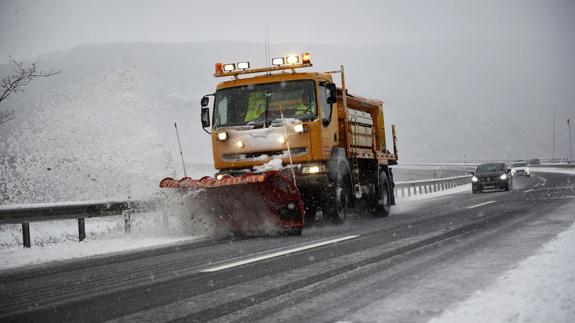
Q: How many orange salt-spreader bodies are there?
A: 1